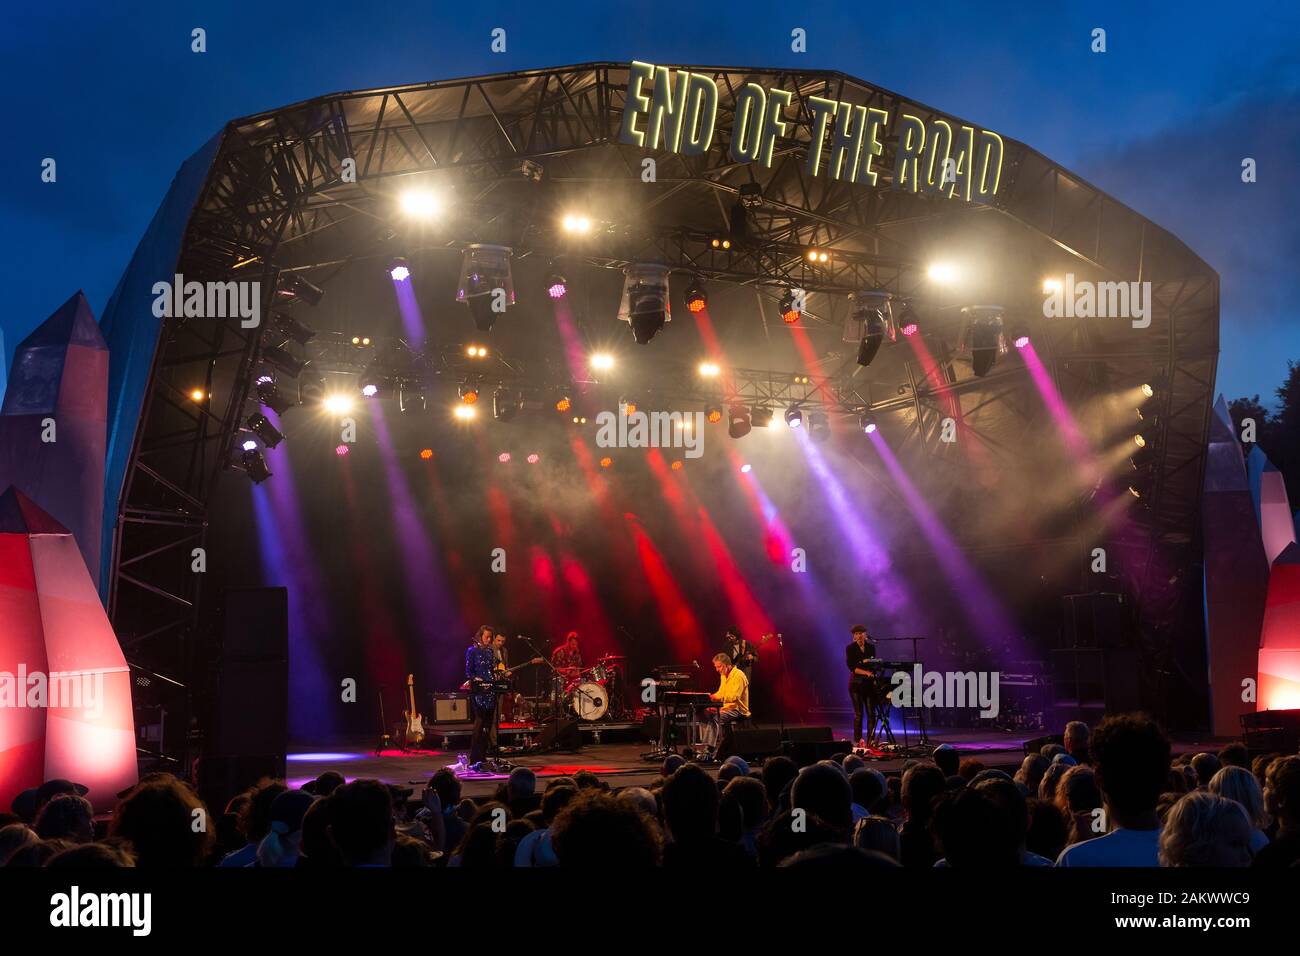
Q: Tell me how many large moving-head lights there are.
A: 4